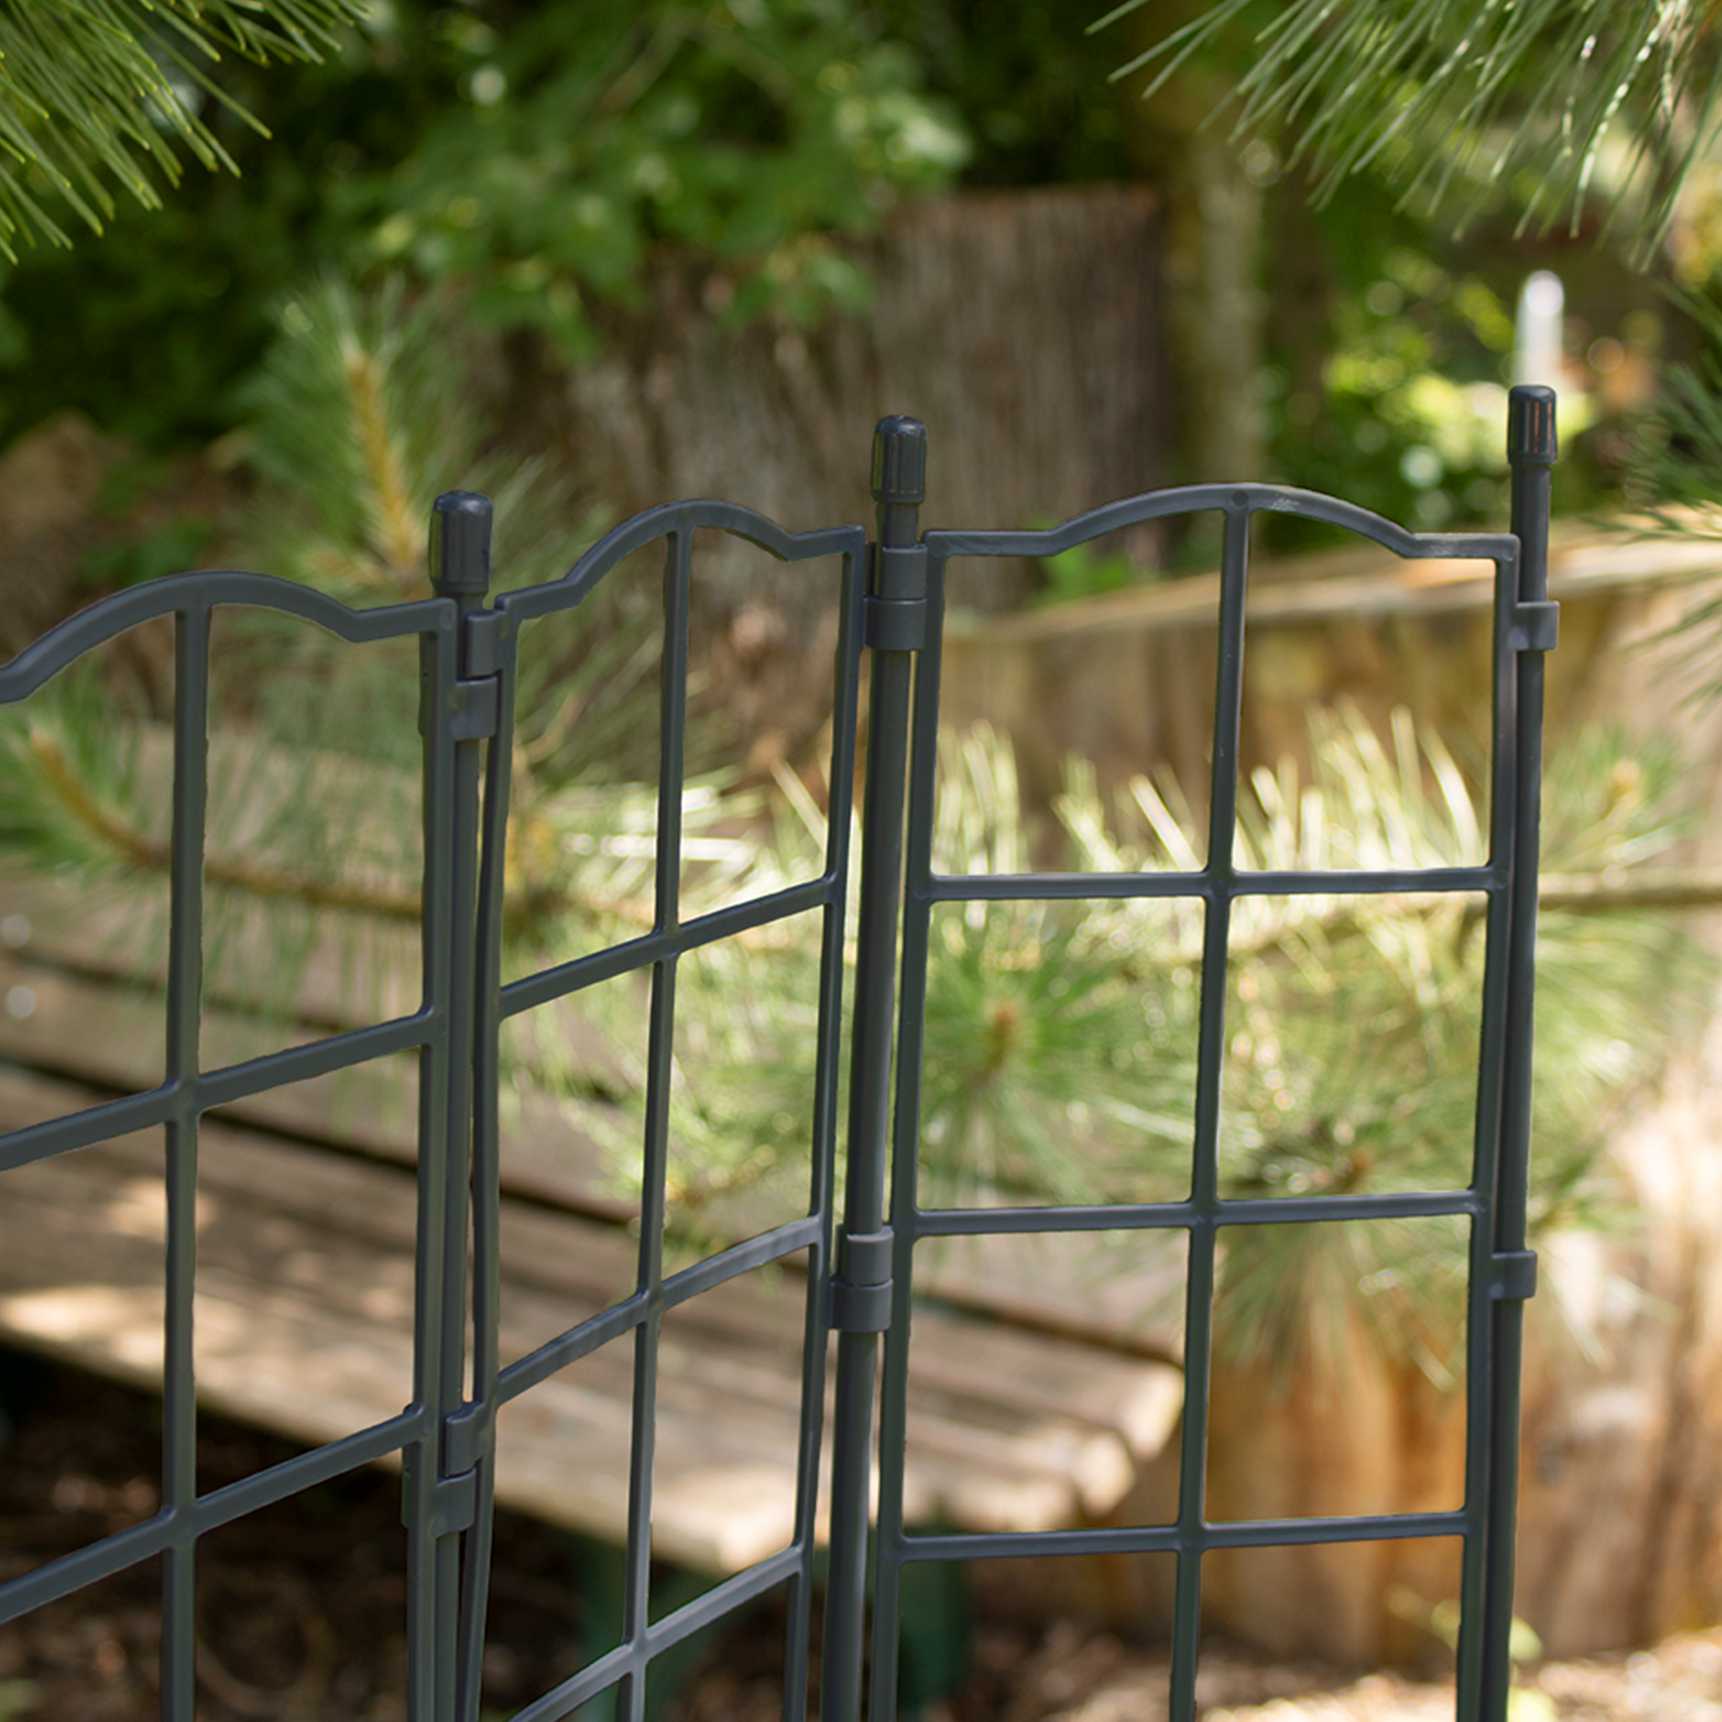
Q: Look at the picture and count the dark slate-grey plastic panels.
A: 3